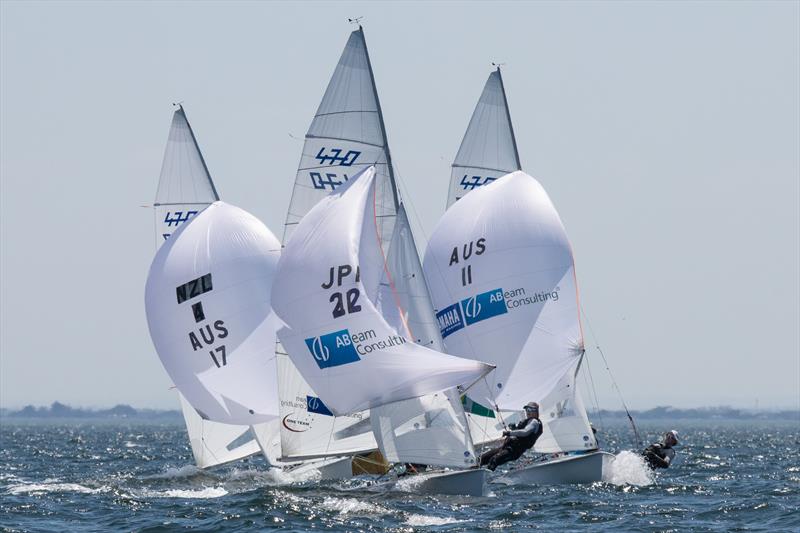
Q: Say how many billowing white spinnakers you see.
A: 3